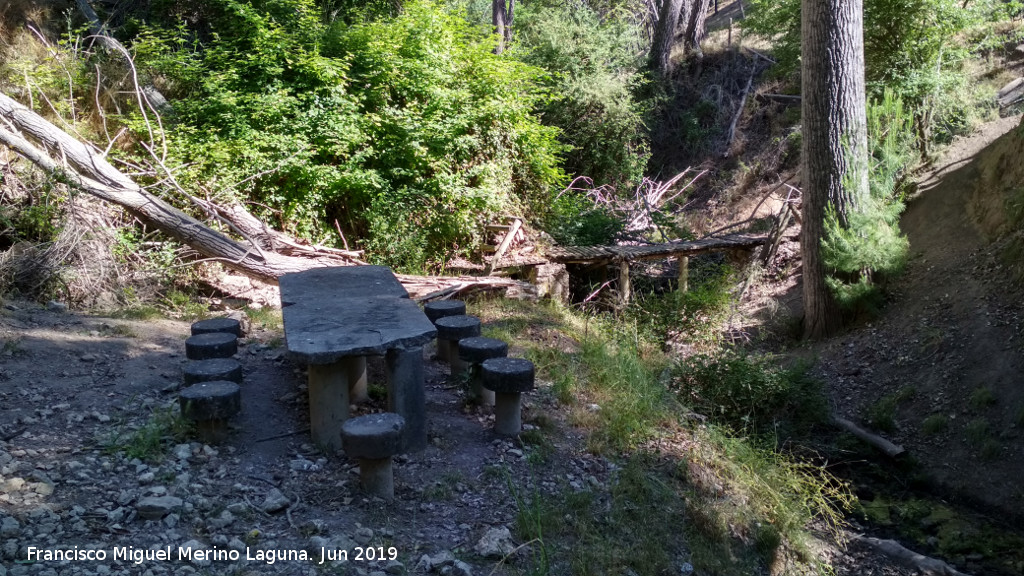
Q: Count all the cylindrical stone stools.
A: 9